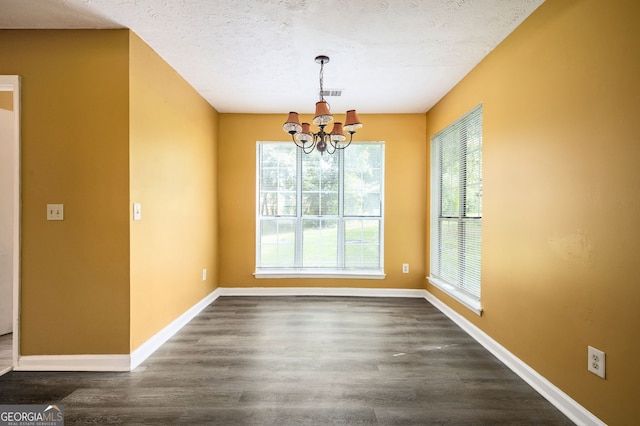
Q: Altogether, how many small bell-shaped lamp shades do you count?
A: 5